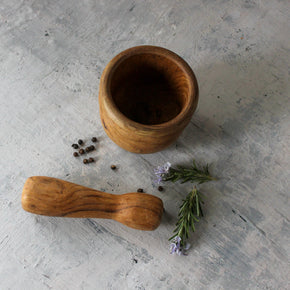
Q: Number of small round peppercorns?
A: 12